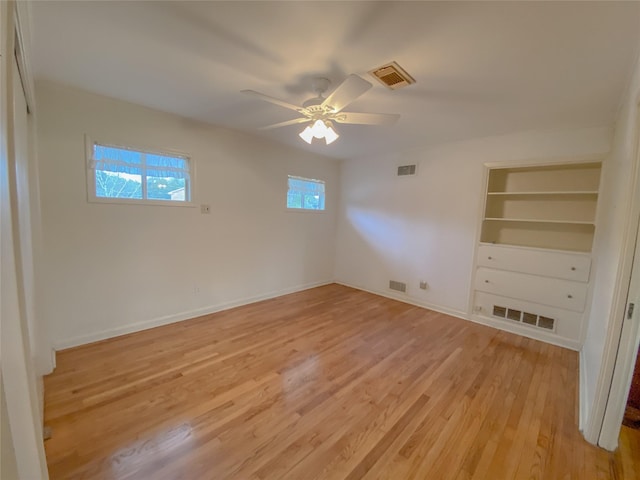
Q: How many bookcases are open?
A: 1